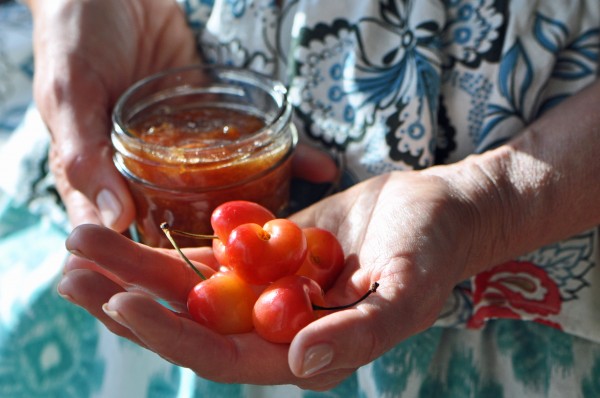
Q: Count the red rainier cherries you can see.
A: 5